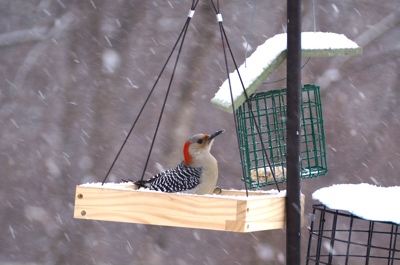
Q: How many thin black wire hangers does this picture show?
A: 4